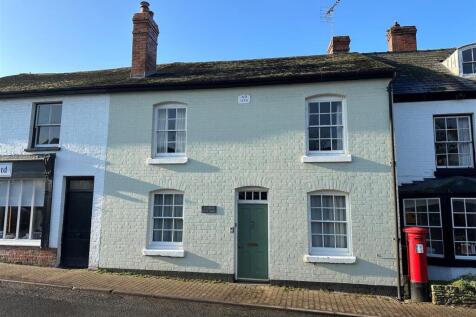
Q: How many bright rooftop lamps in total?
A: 0